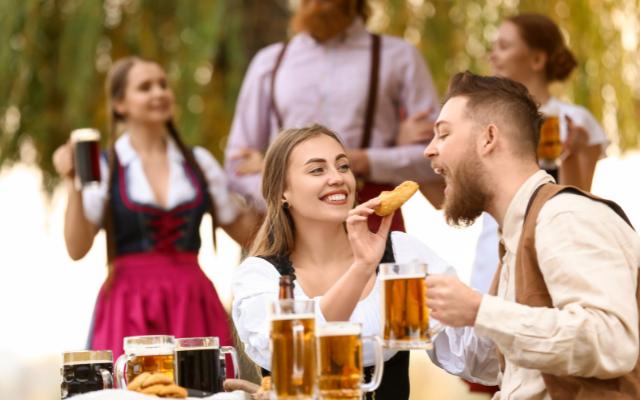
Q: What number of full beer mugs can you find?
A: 8